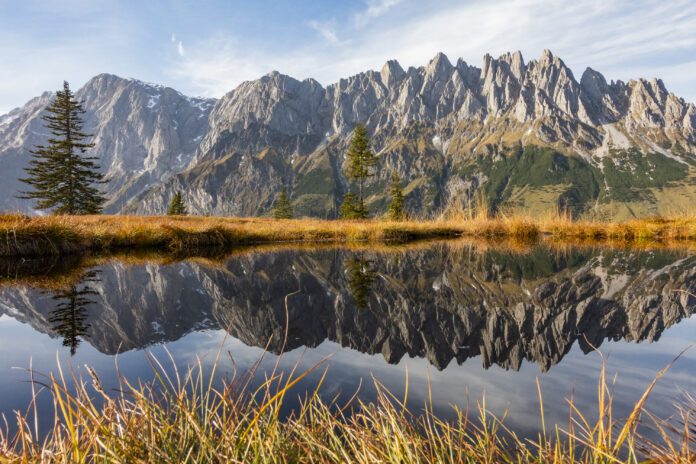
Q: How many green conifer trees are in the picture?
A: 6